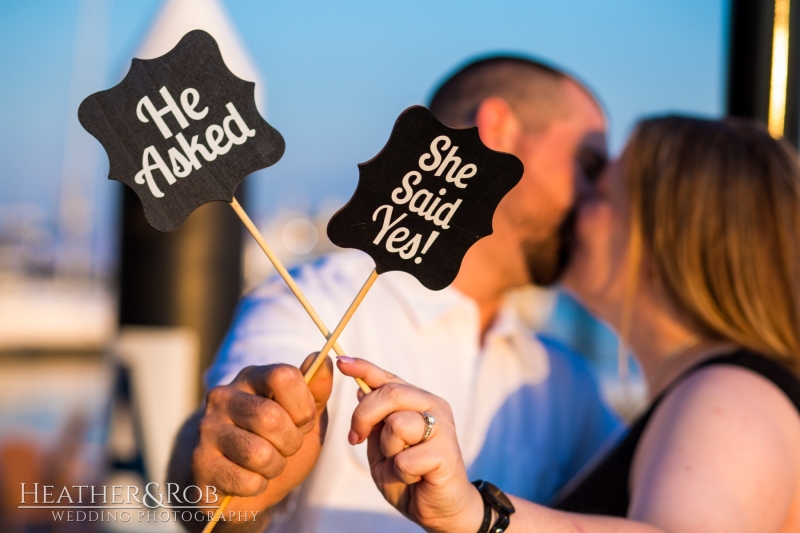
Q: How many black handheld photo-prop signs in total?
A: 2